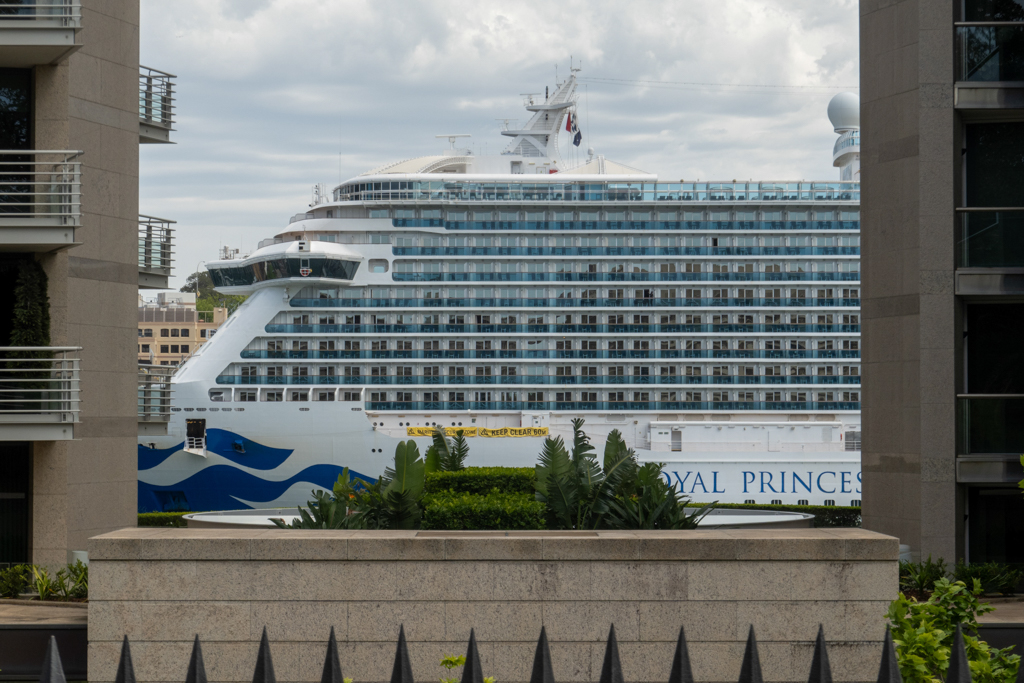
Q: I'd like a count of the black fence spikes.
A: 14